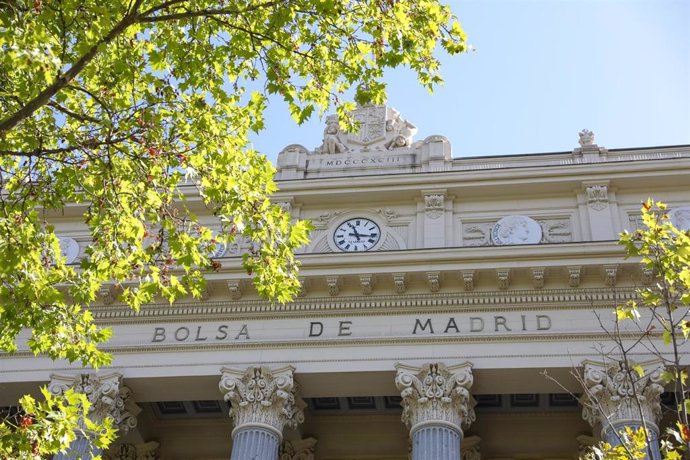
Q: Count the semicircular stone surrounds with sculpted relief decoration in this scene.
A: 1